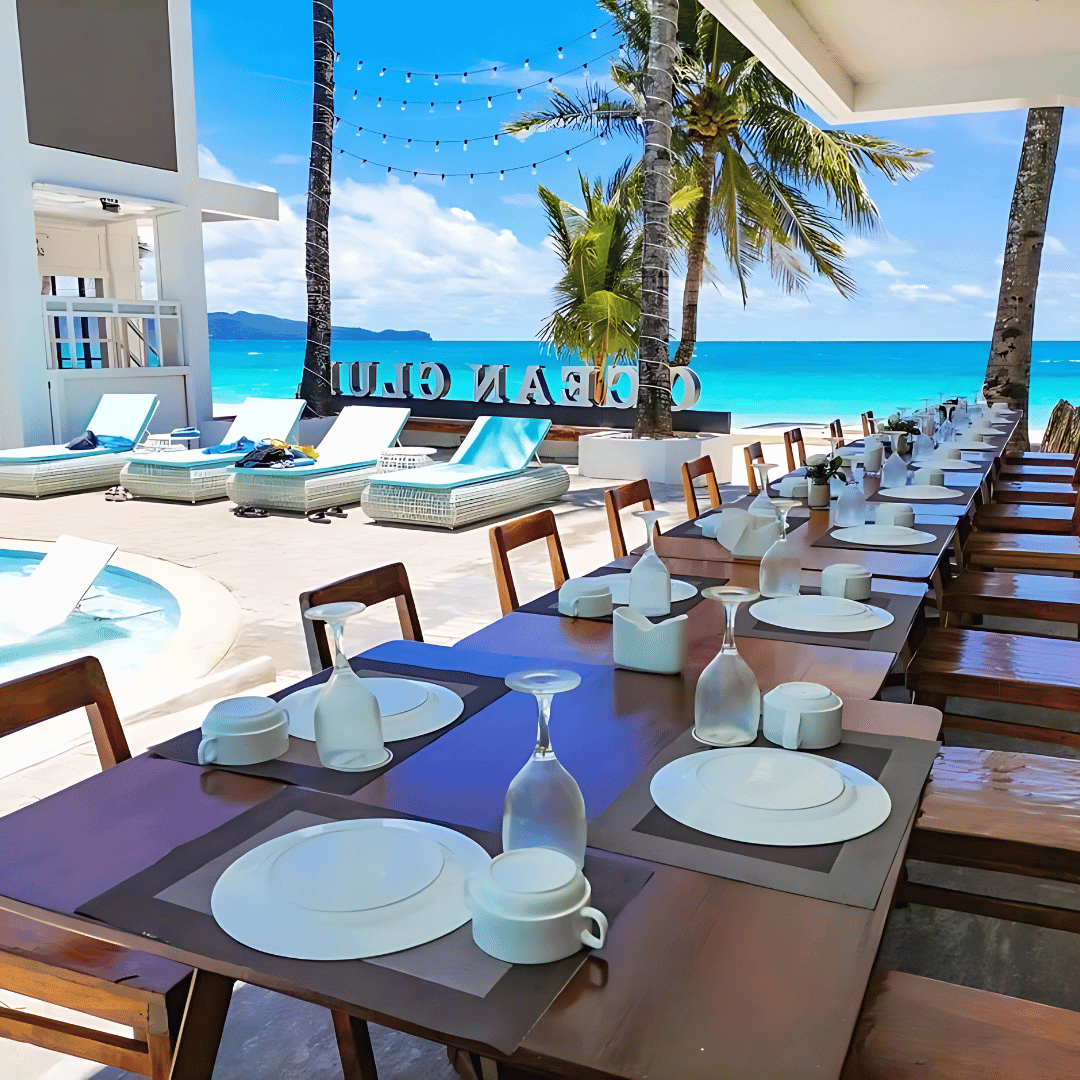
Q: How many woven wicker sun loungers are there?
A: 4